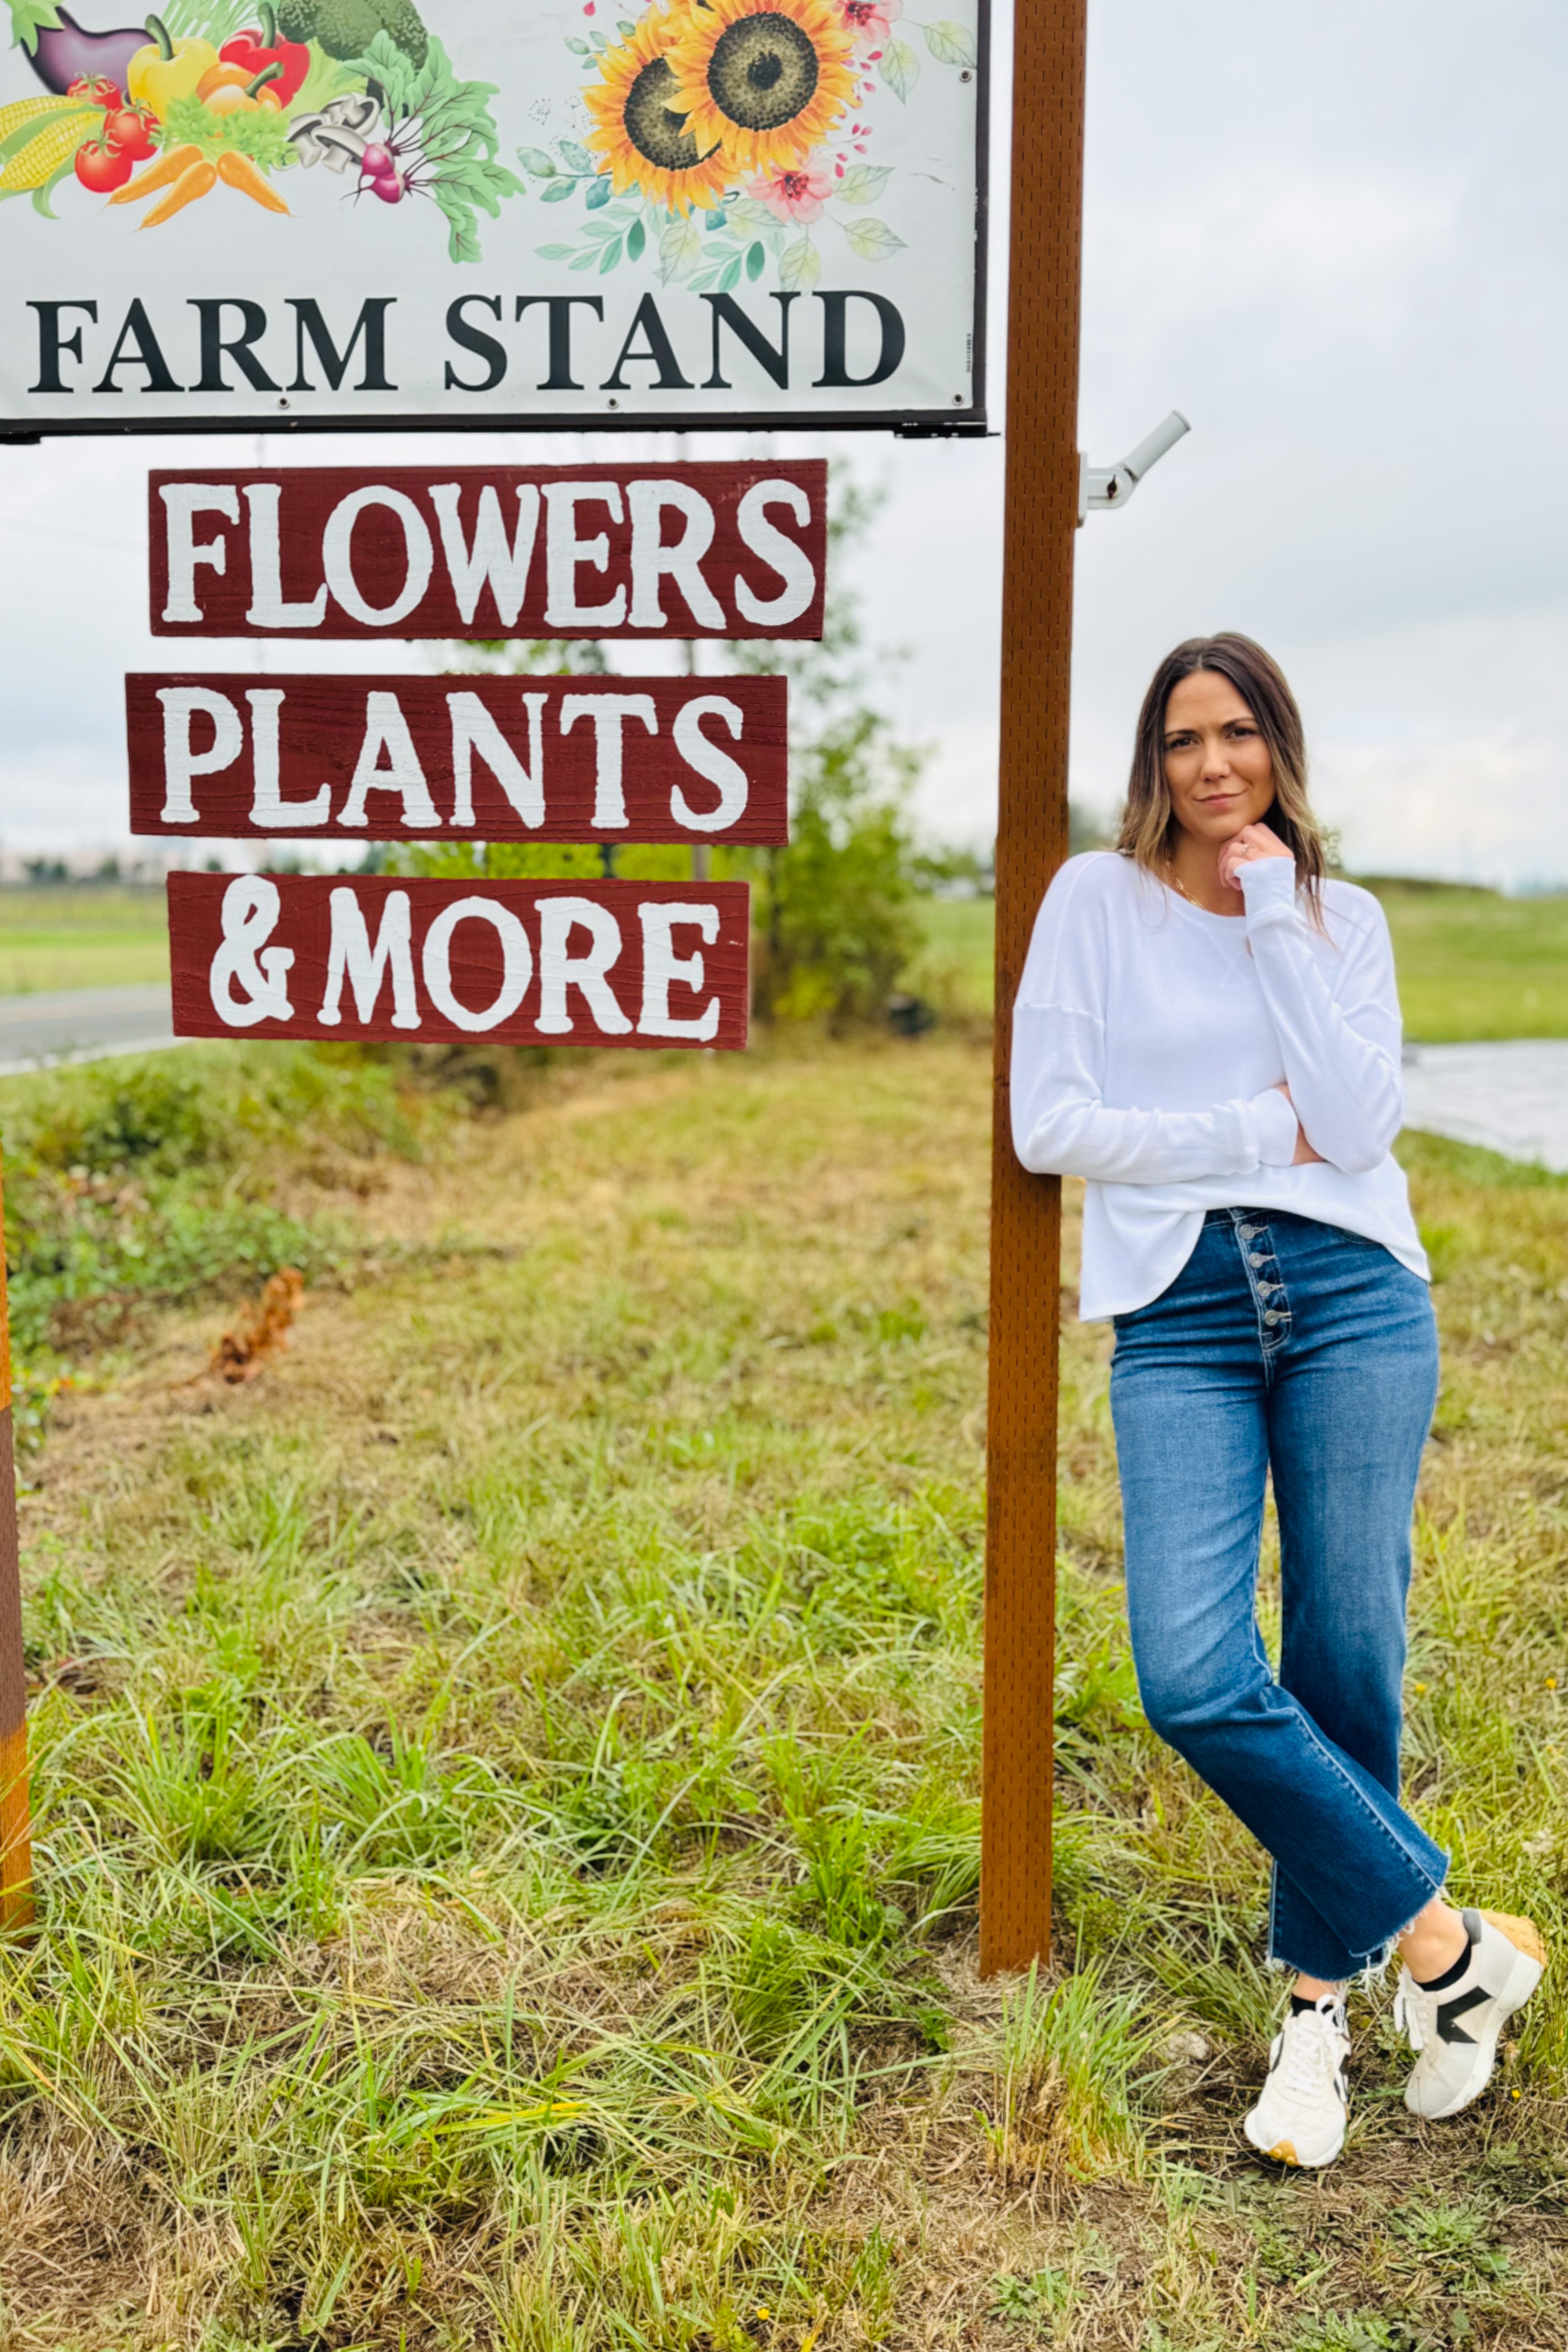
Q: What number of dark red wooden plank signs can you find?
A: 3